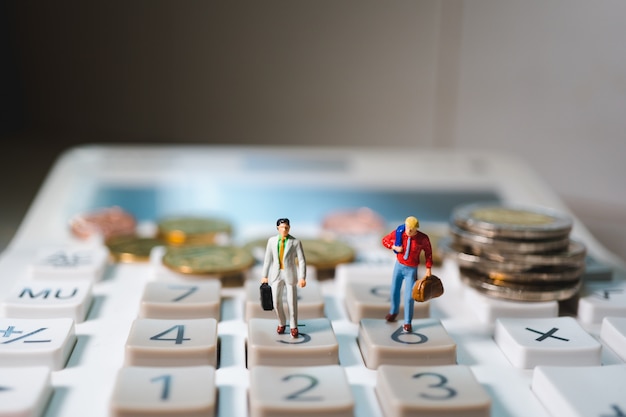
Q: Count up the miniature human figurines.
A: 2